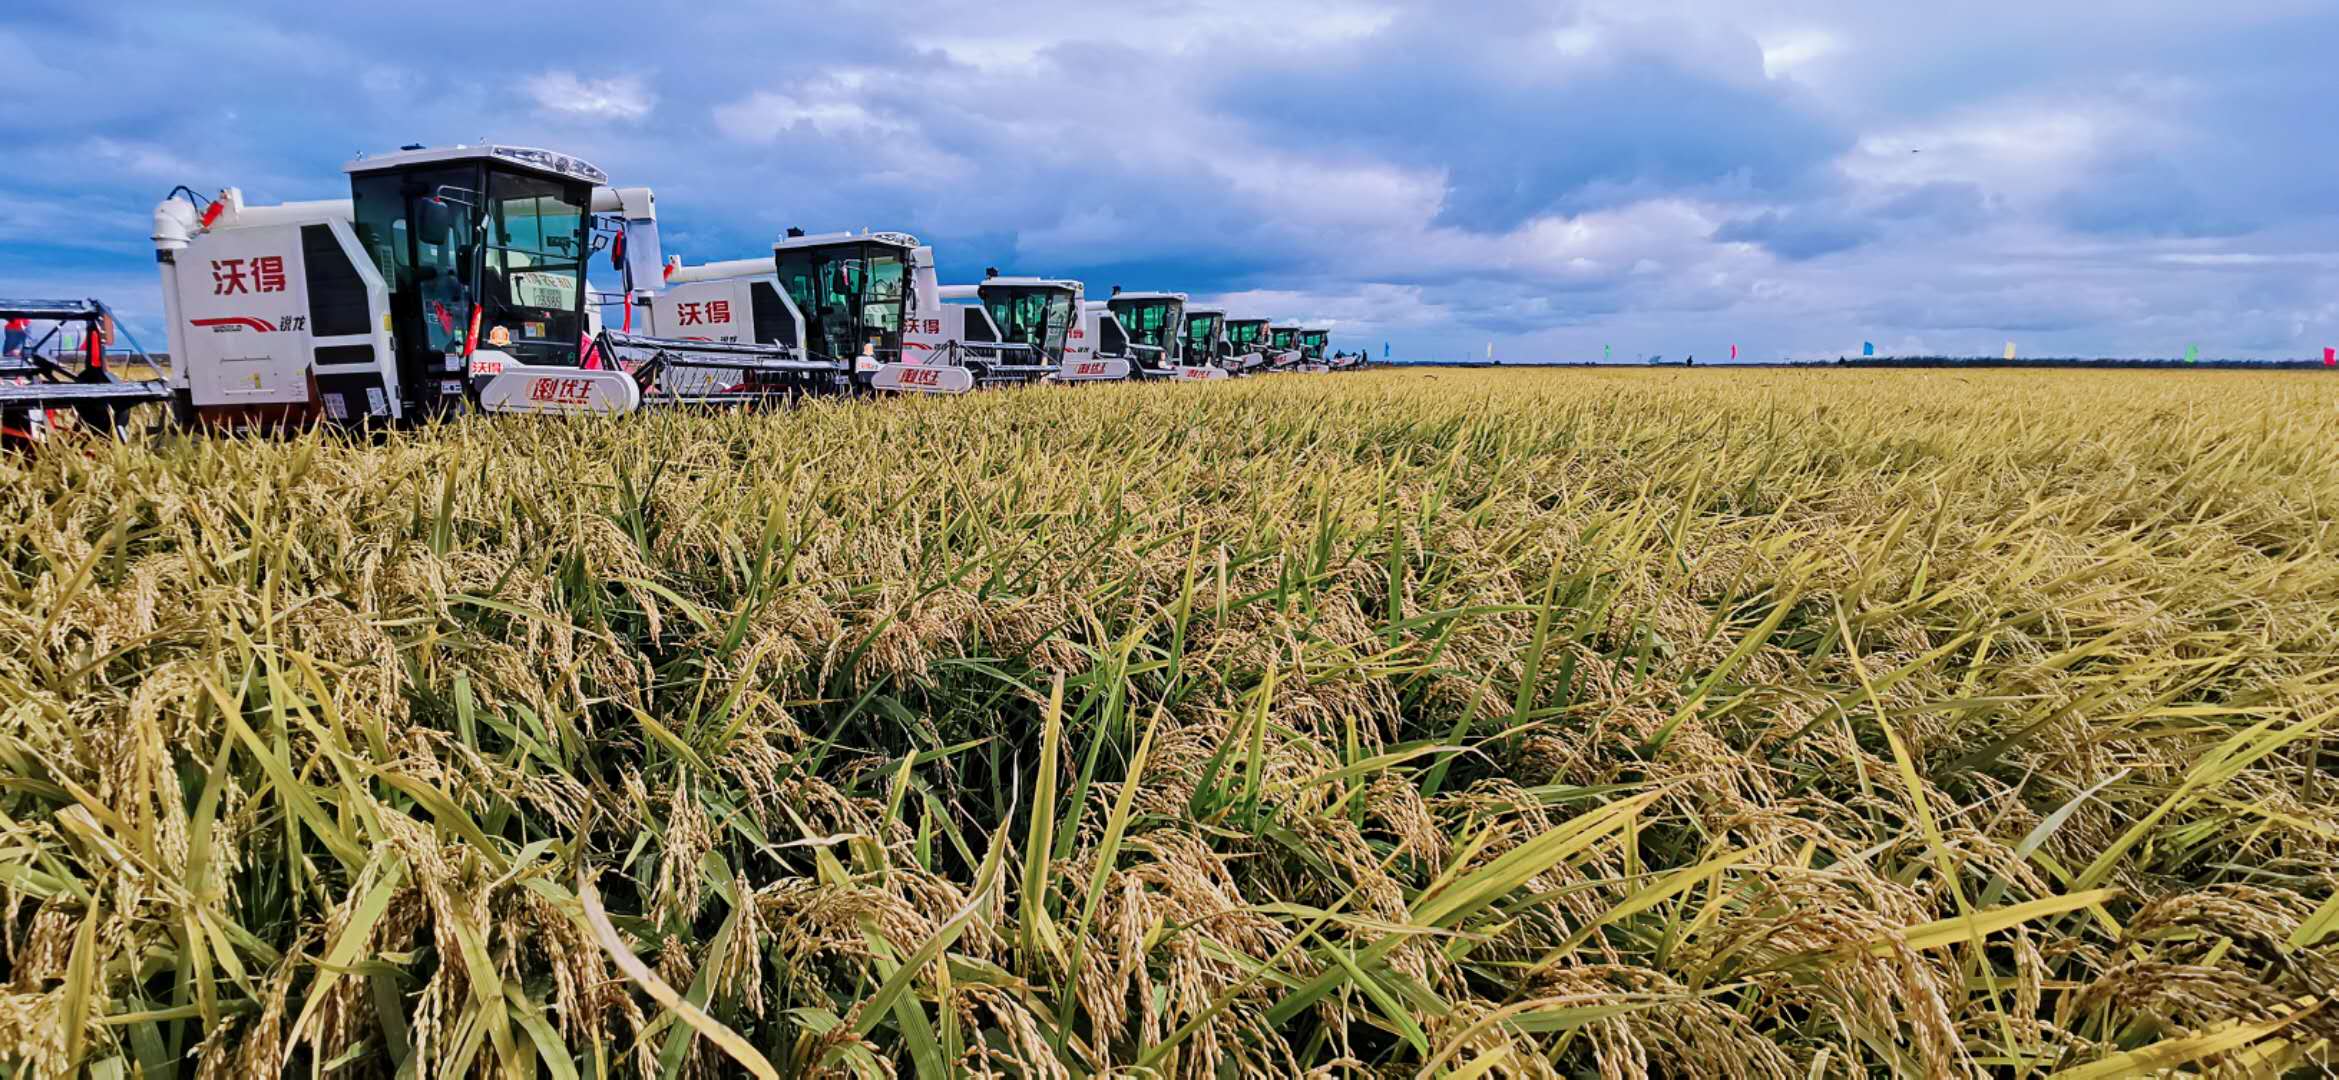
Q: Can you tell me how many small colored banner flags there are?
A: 8